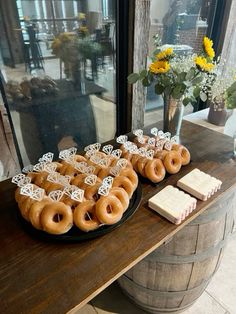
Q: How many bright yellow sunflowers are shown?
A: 4